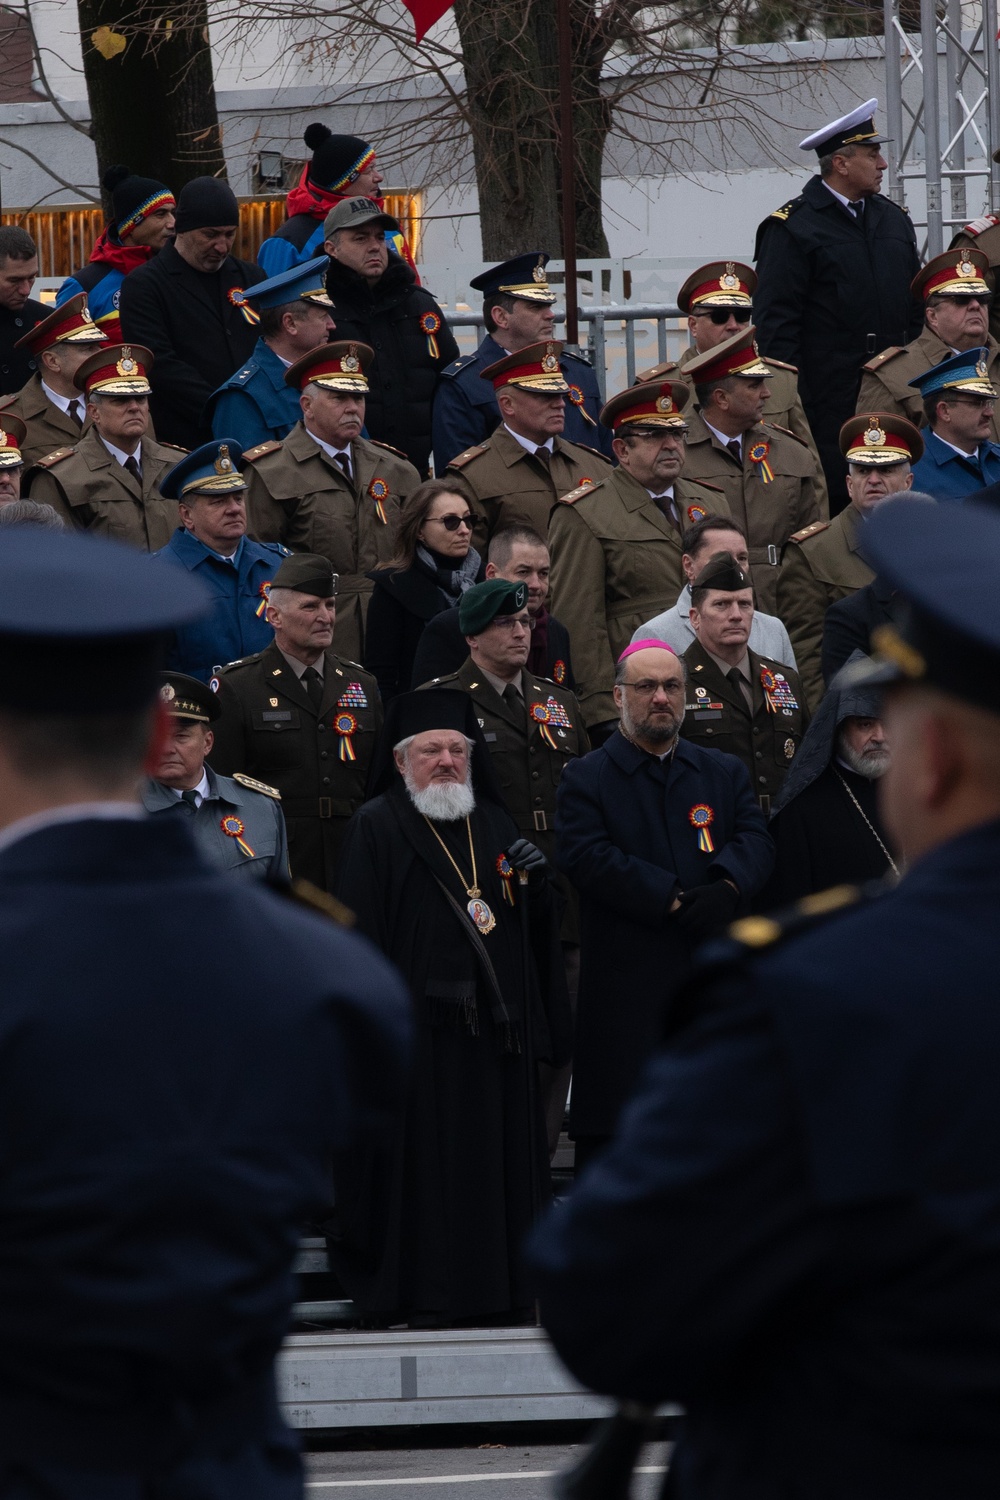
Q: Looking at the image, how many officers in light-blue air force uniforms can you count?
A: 3